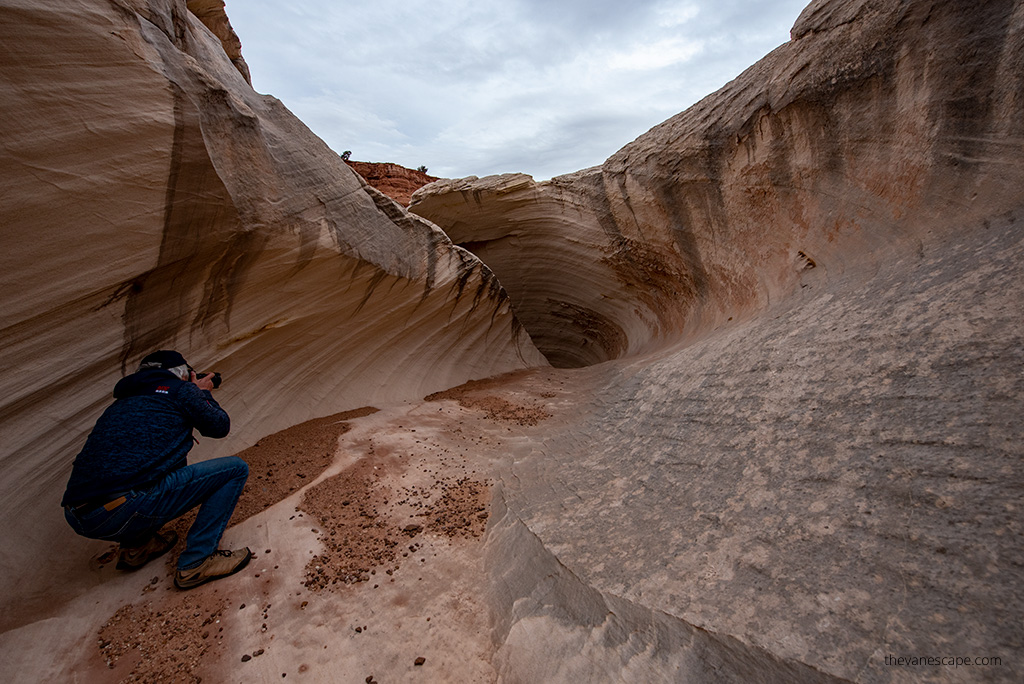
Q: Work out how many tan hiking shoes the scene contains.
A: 2